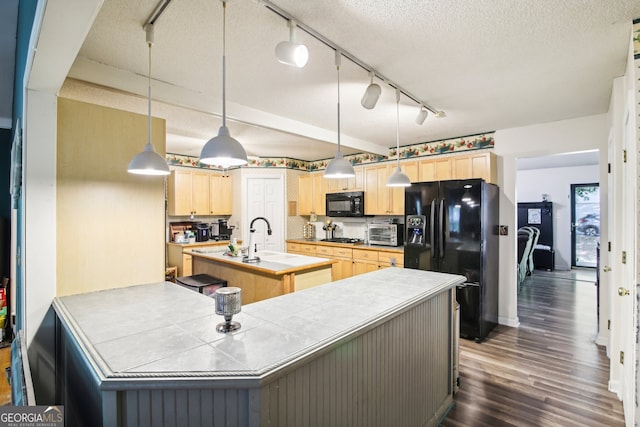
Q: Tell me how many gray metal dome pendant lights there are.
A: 4